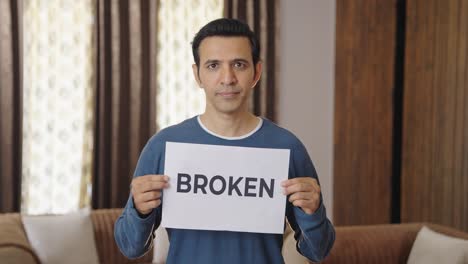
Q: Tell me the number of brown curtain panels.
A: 3